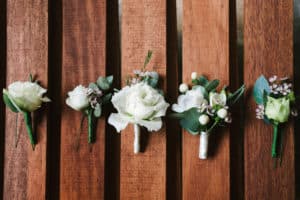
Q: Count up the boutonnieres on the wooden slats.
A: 5